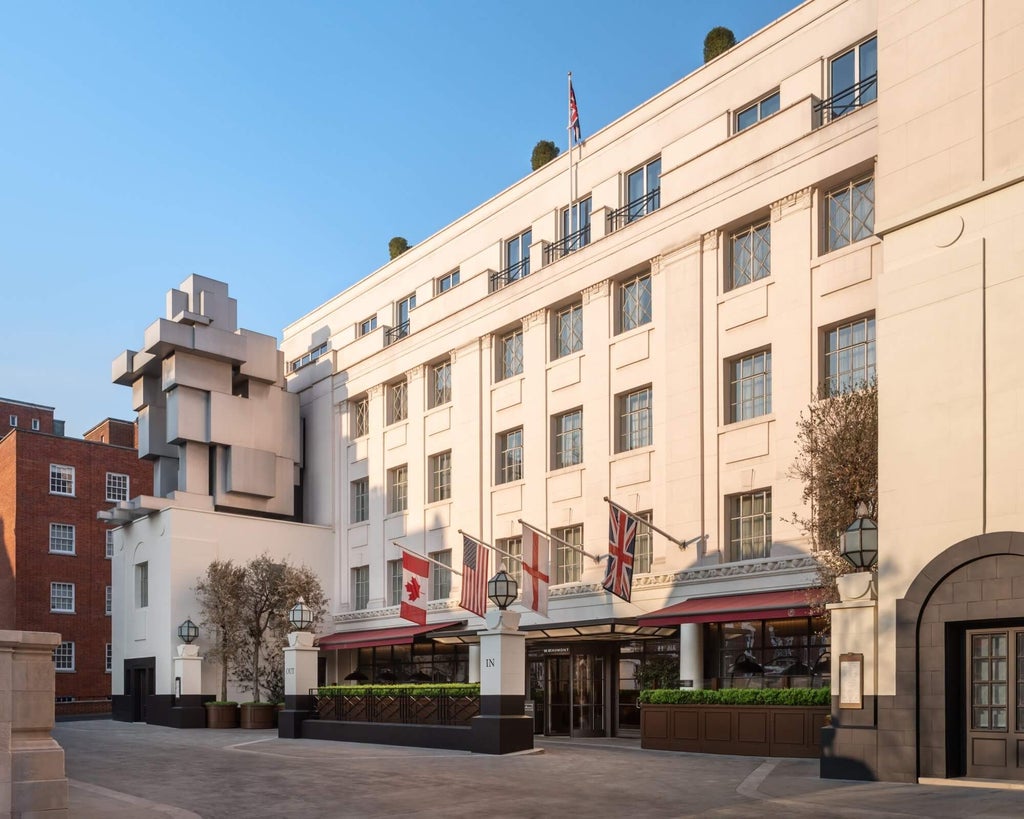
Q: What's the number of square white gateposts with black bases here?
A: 4